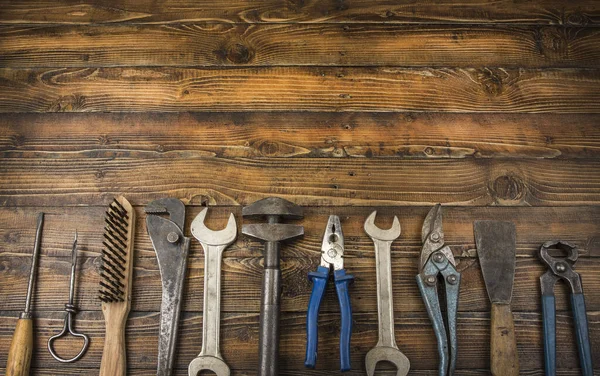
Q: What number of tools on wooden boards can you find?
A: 11